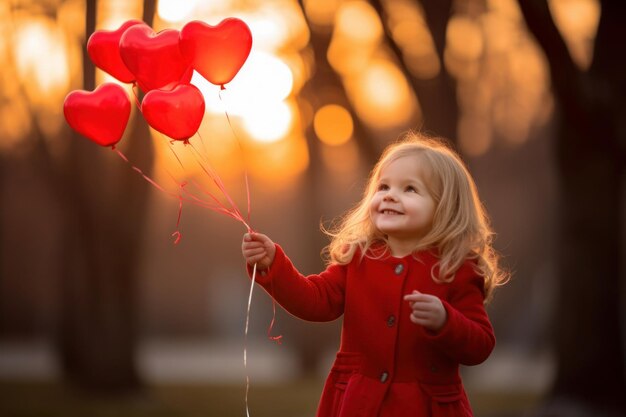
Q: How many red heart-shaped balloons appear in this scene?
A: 5